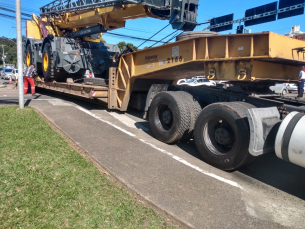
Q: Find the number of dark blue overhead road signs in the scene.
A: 3